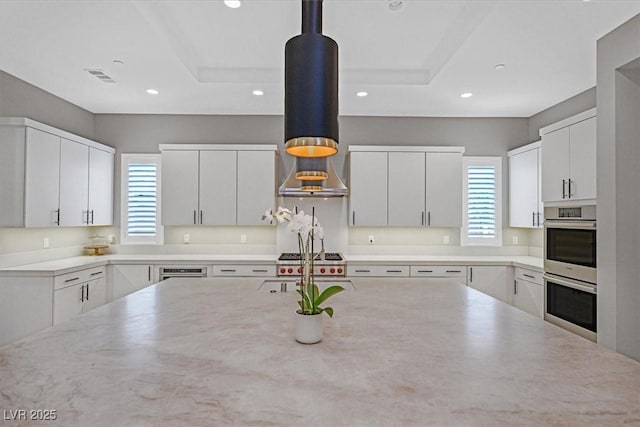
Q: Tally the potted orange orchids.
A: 0